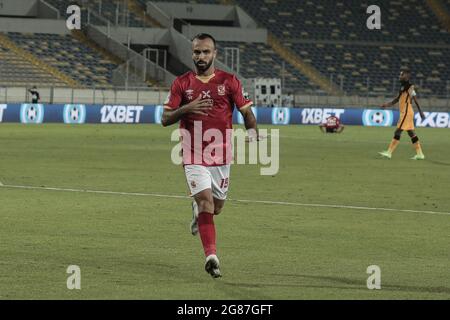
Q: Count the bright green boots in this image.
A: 2